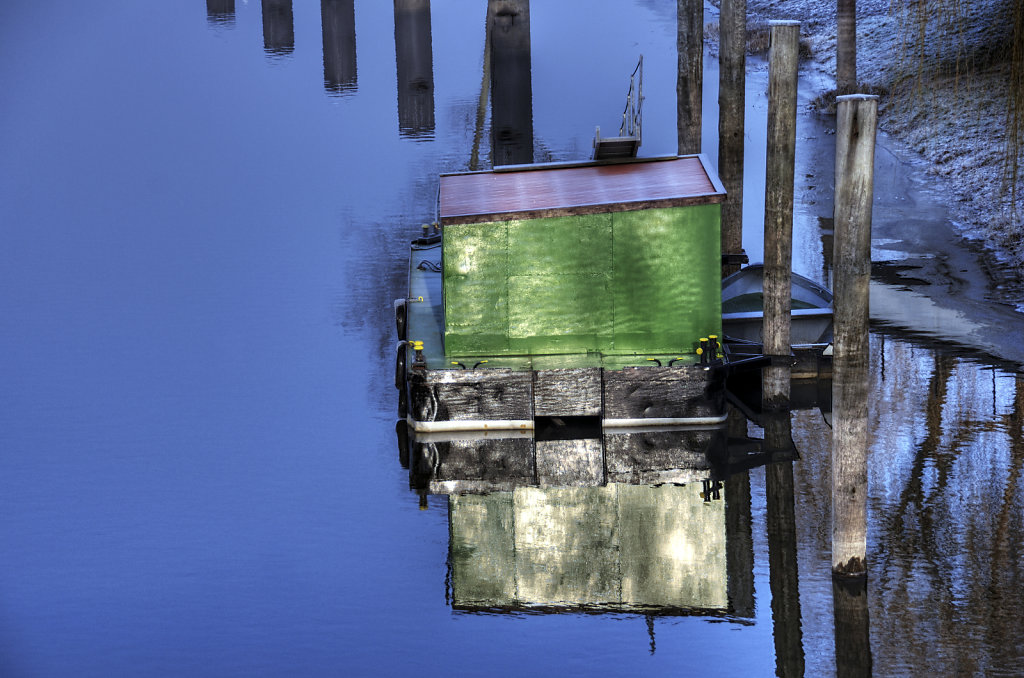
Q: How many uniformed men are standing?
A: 0